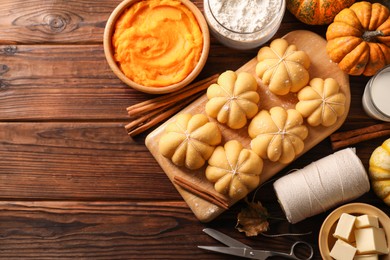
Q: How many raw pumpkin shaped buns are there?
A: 6